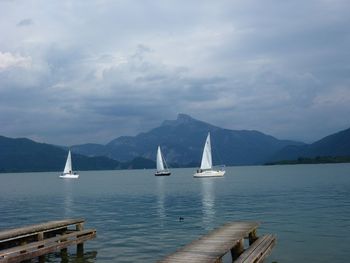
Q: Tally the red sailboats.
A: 0